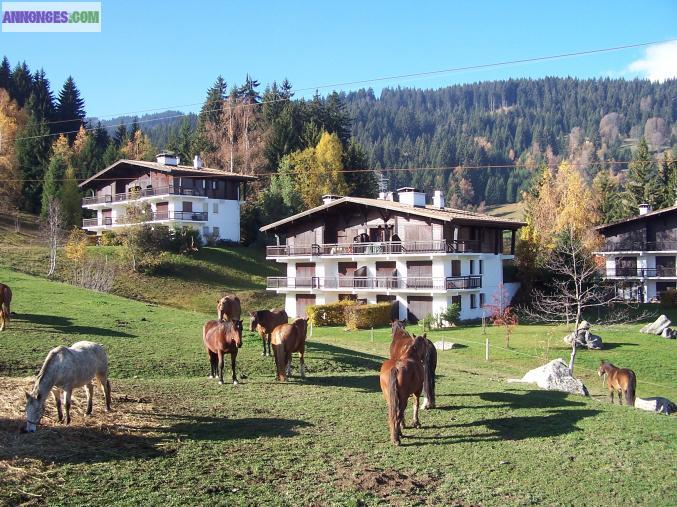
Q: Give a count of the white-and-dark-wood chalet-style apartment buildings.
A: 3